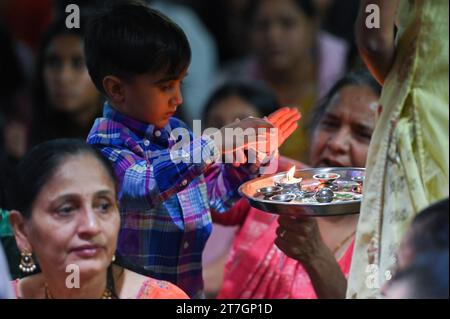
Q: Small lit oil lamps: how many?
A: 1